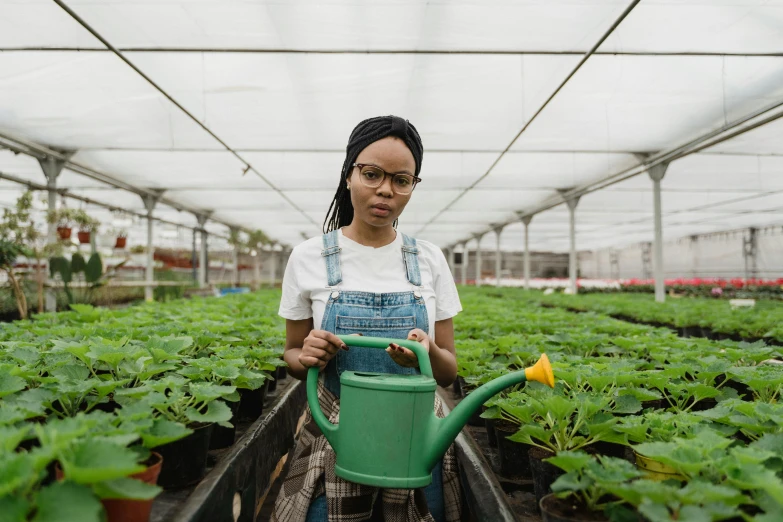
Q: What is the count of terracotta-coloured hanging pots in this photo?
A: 3